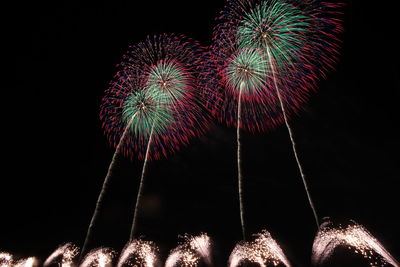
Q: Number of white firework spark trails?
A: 4